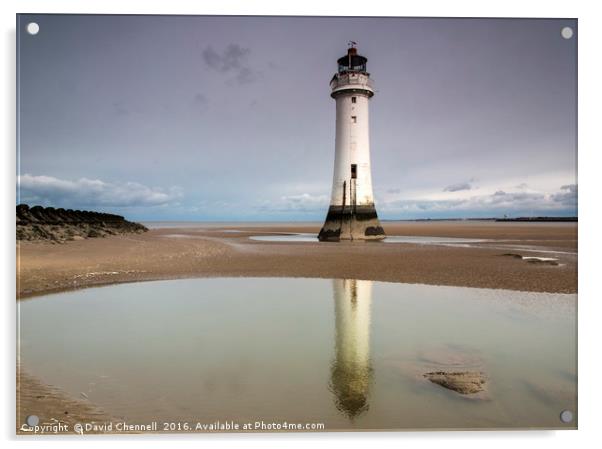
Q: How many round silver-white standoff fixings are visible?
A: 4